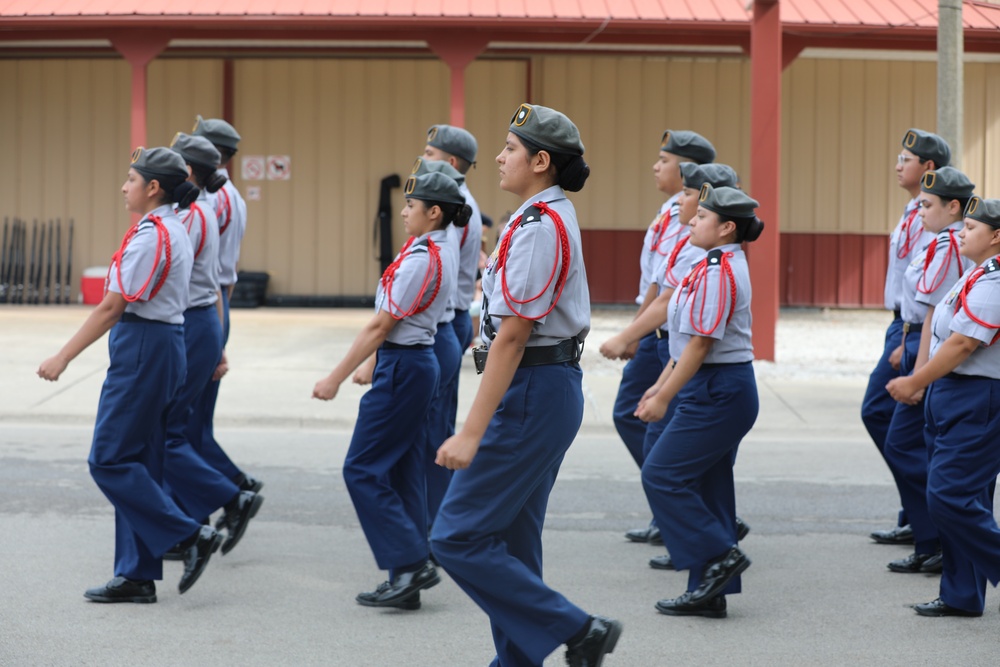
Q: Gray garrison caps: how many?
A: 13